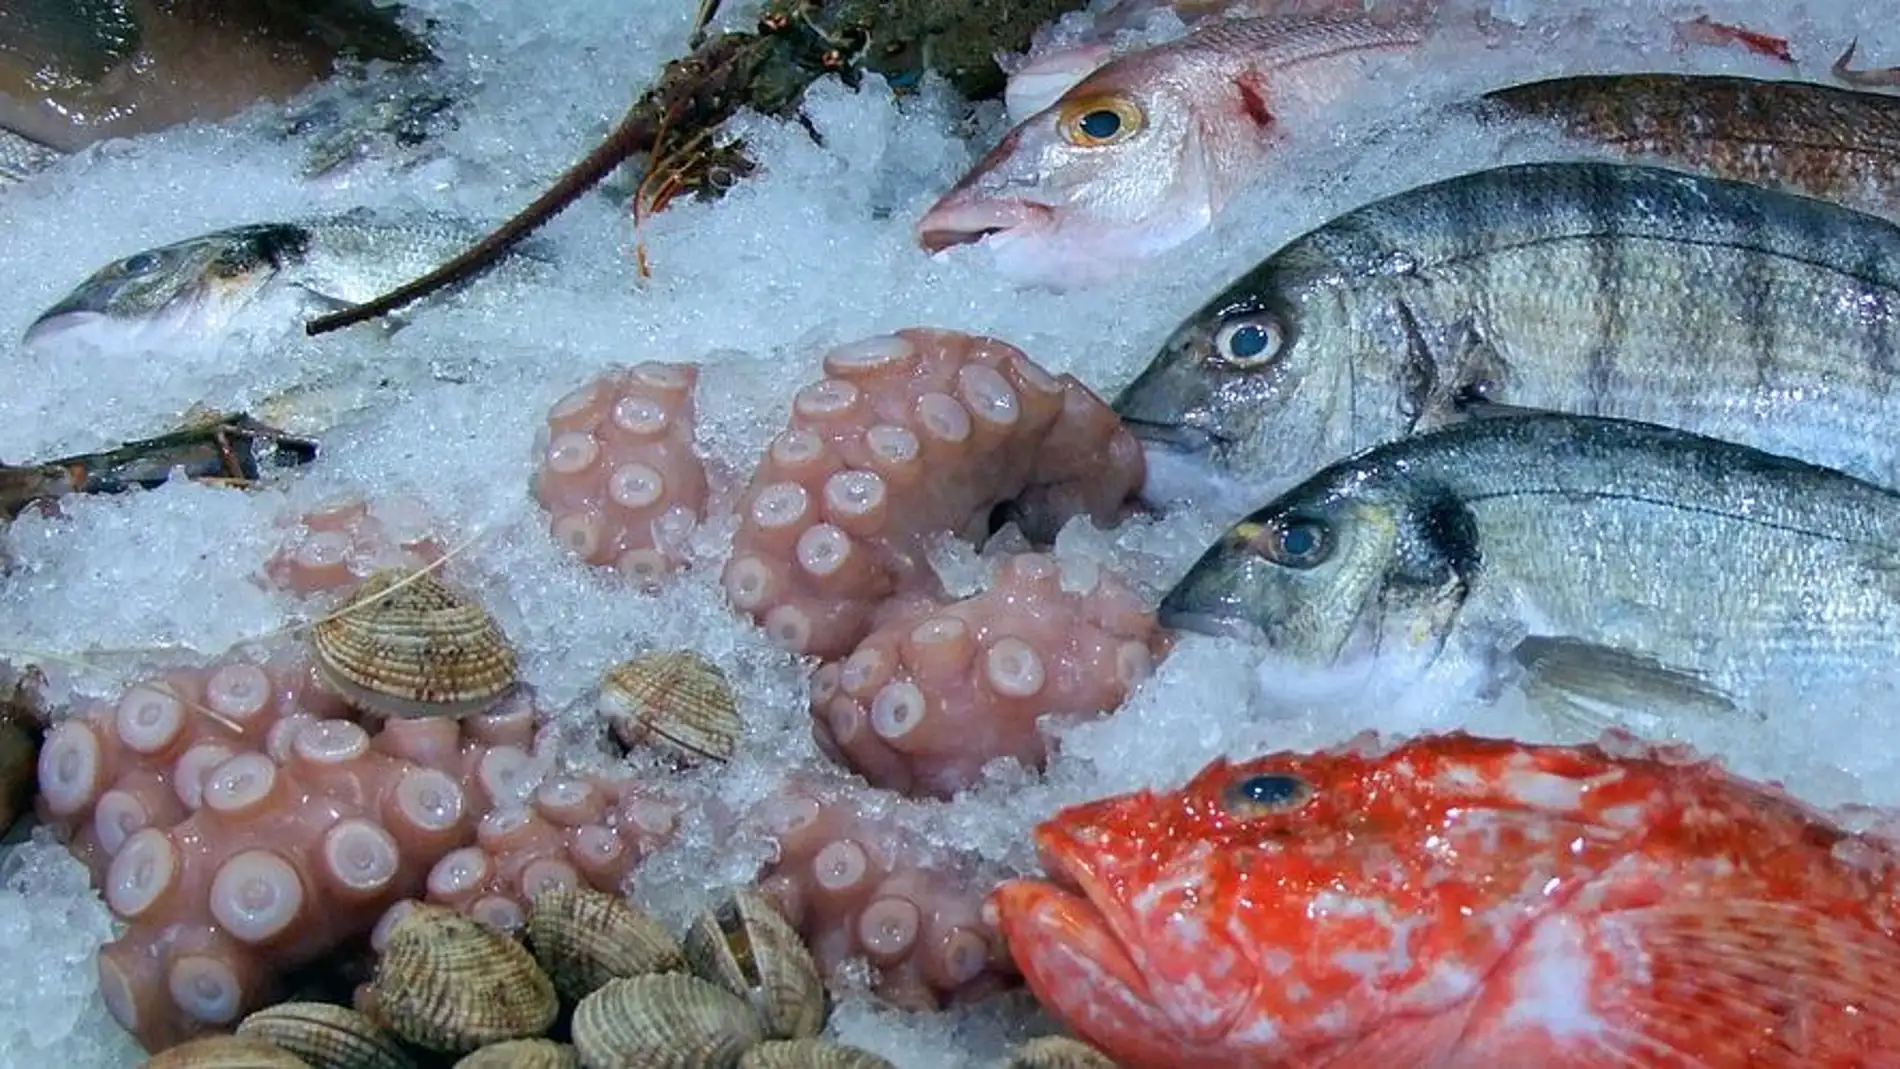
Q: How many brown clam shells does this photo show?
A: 11